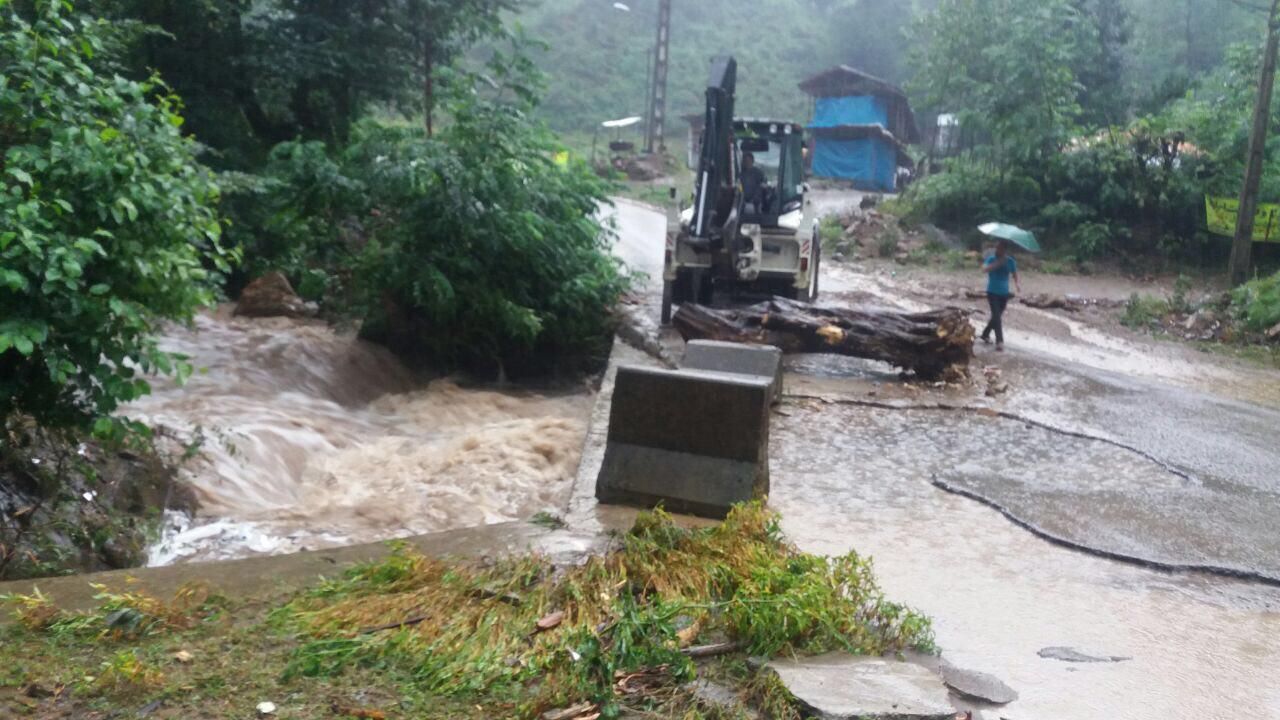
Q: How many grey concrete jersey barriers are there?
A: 2